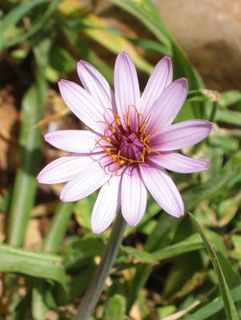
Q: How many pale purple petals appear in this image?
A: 13